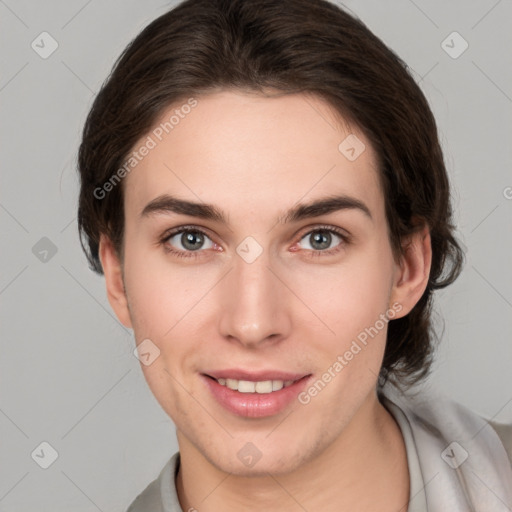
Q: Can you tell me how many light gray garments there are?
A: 1